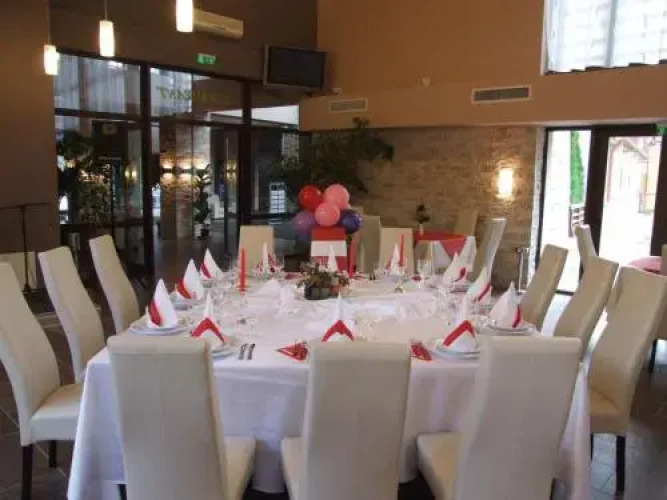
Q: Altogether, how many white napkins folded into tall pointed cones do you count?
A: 12